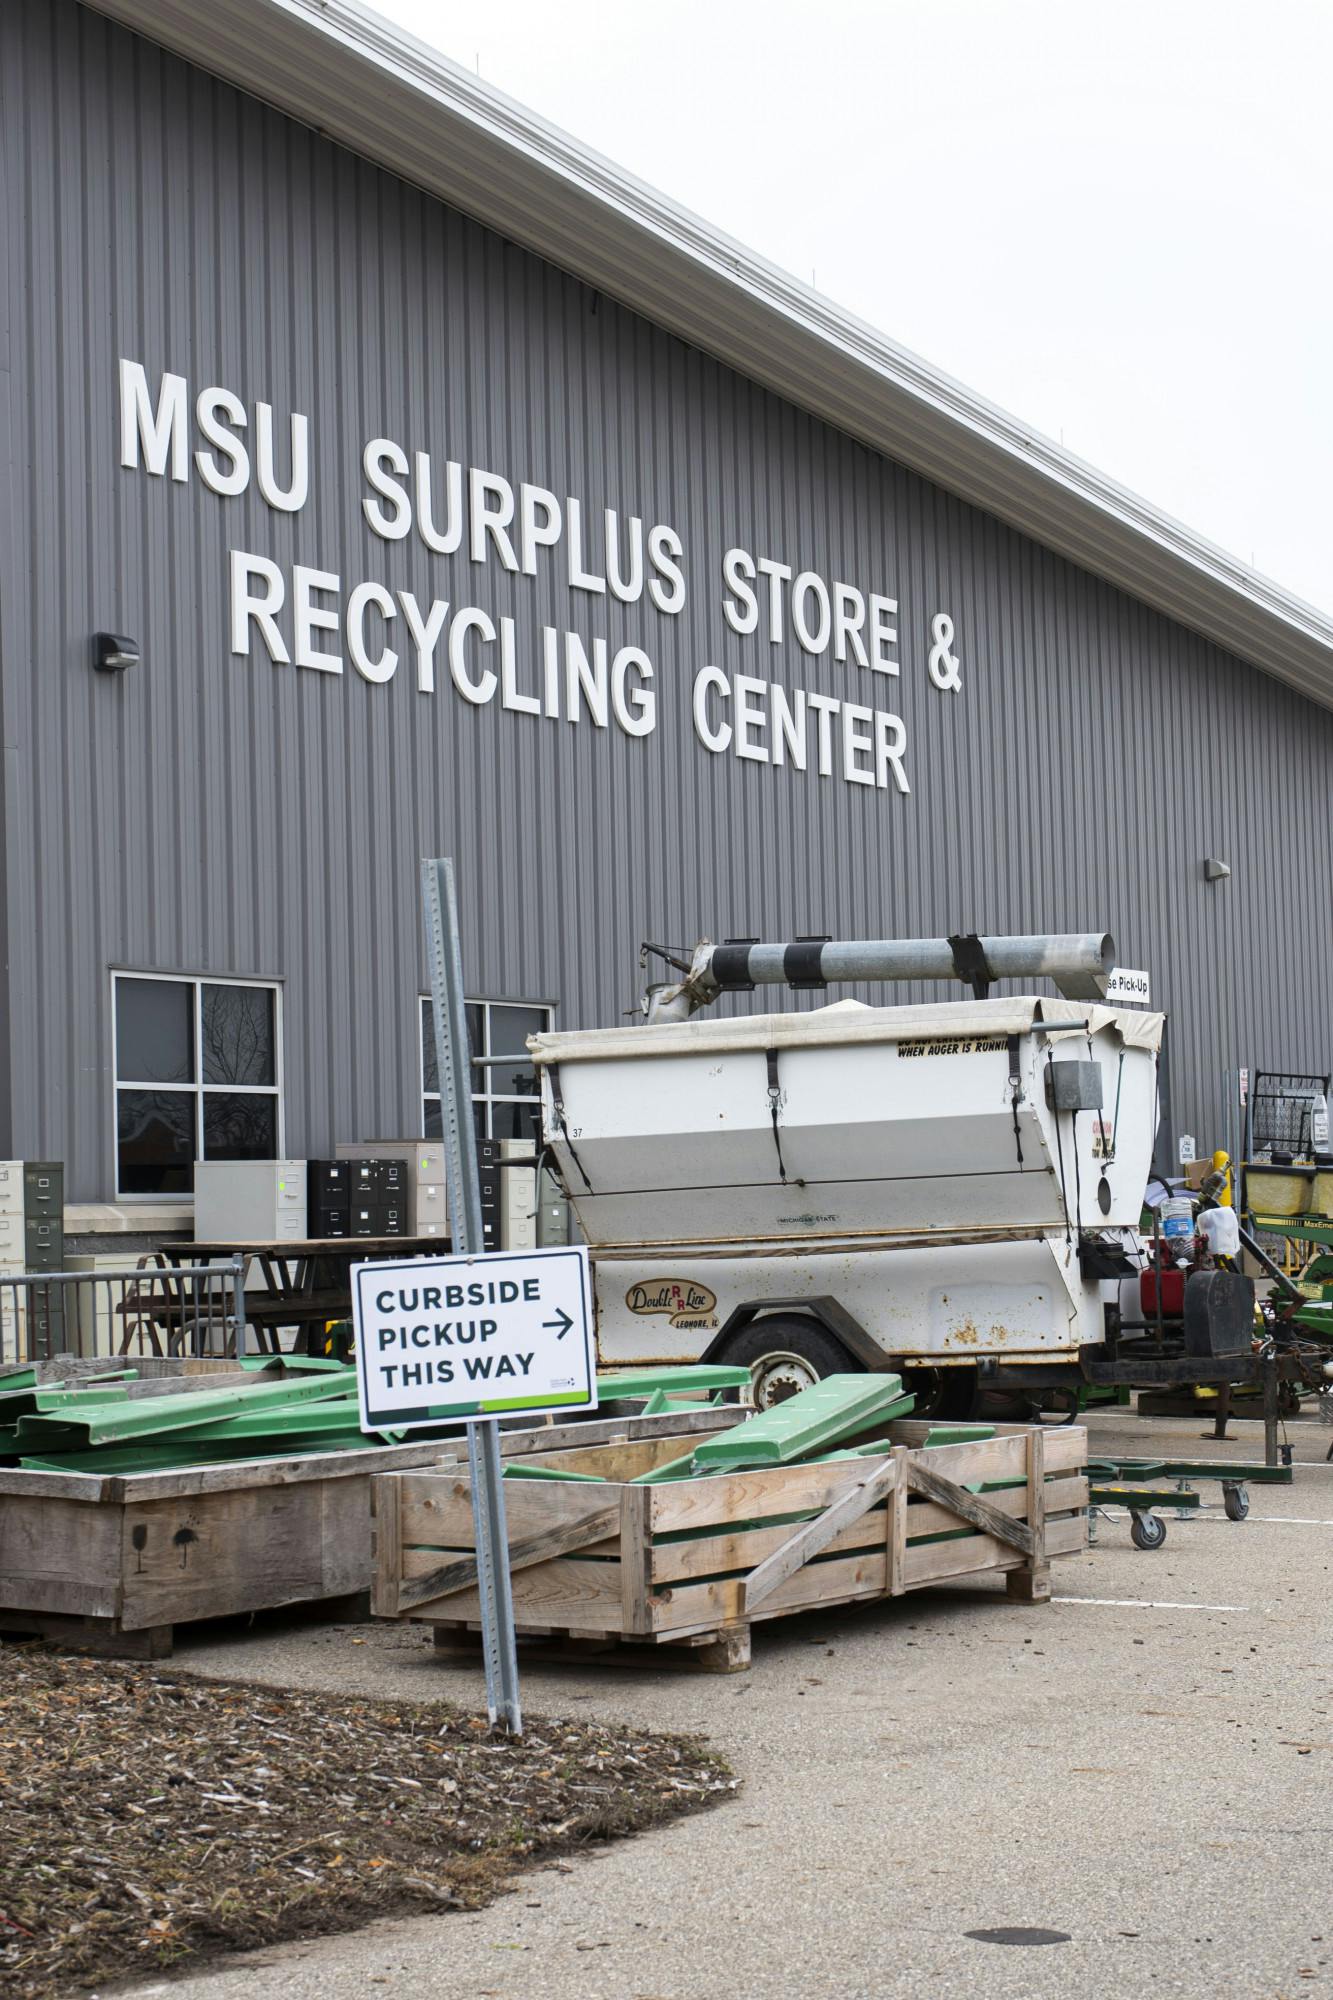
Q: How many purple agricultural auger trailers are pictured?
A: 0